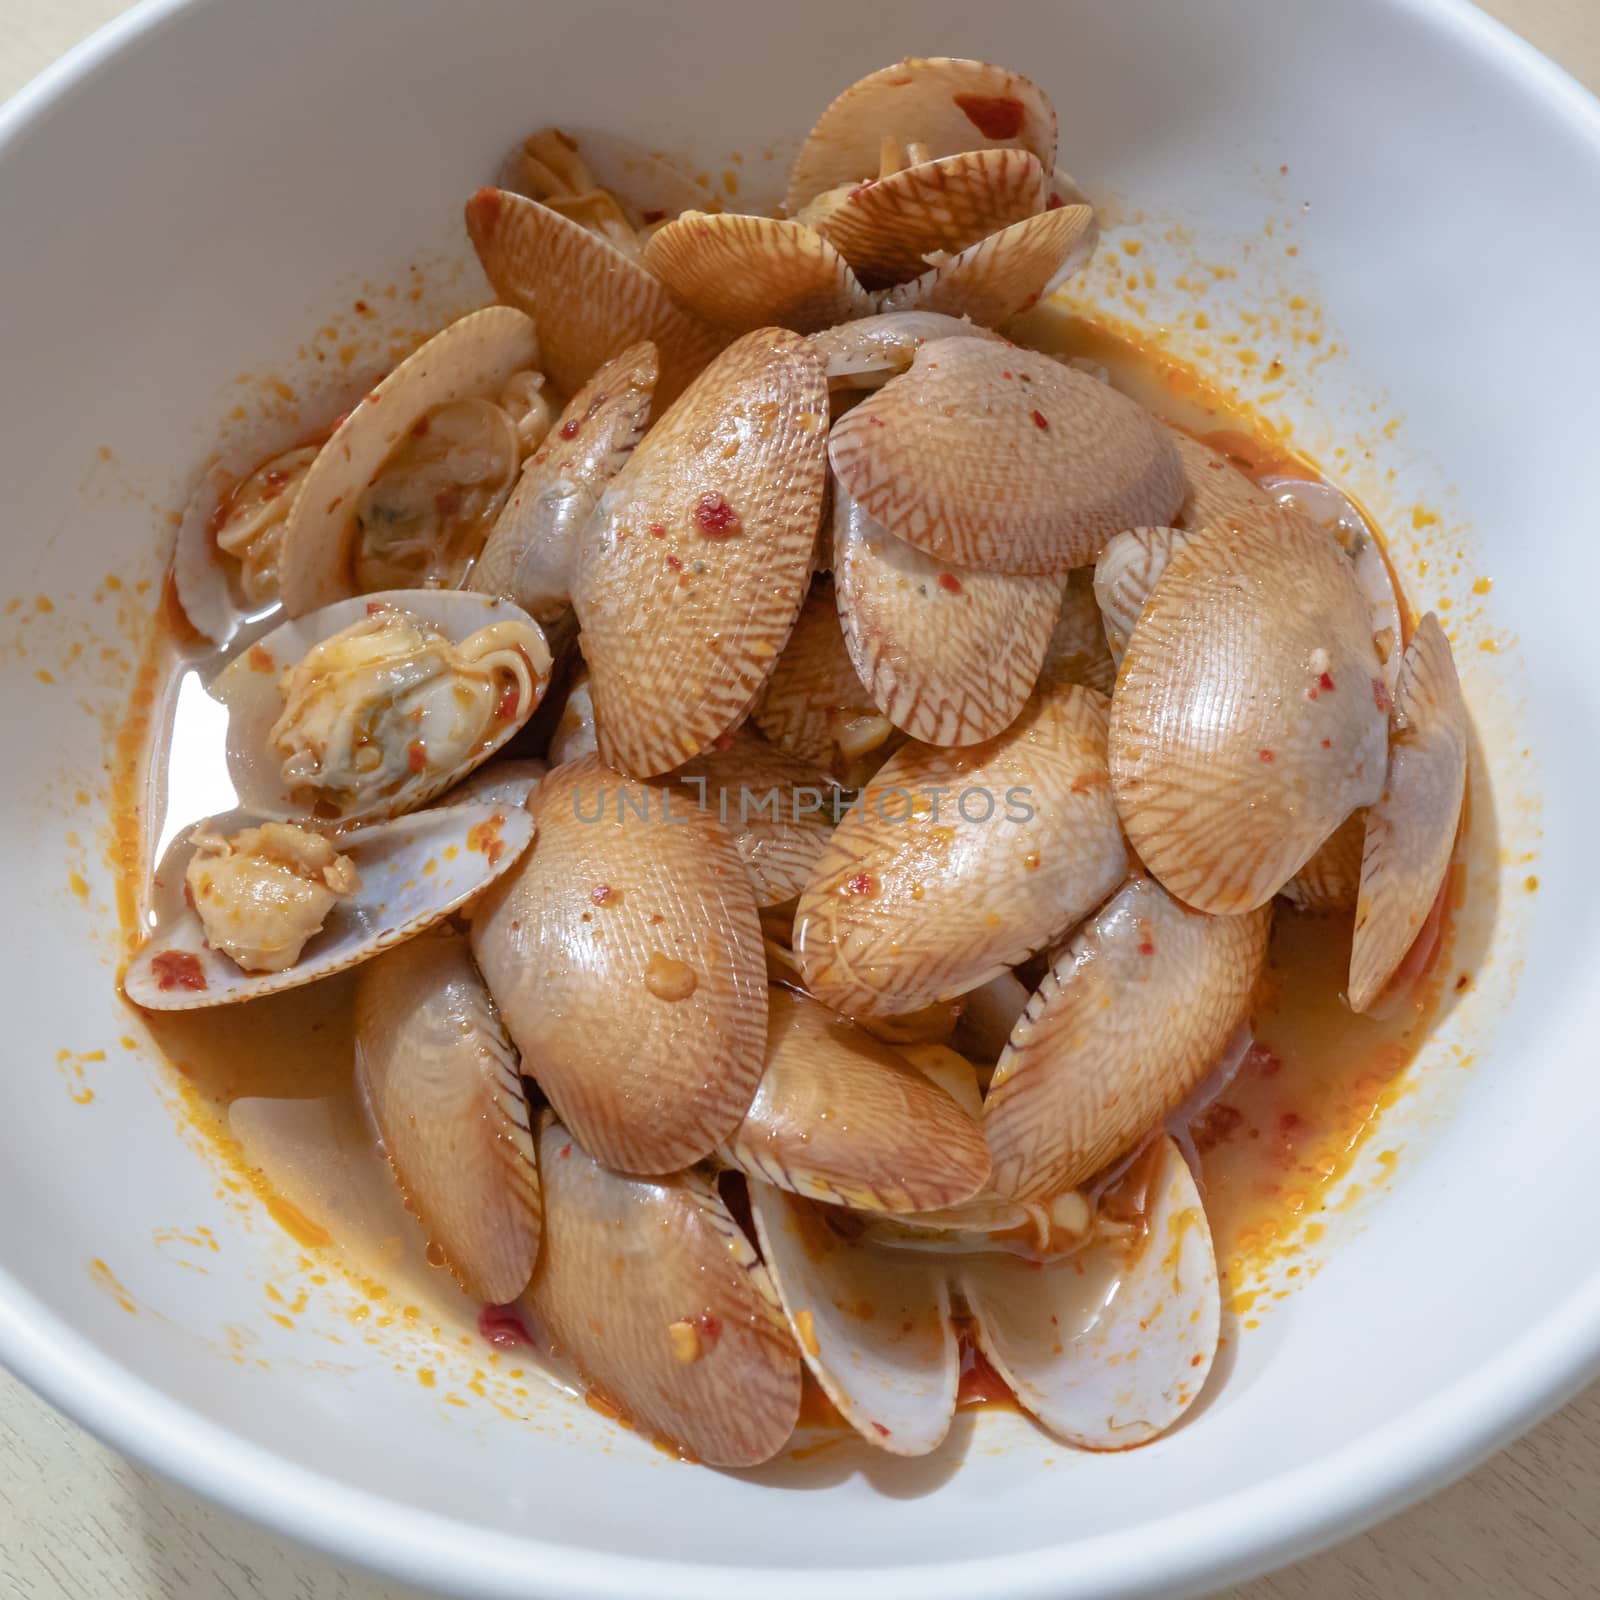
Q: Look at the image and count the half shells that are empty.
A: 2